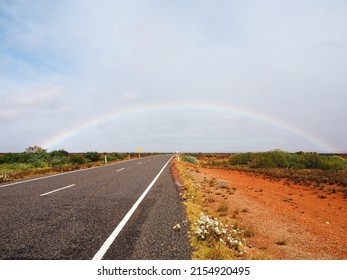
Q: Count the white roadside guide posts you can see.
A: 3